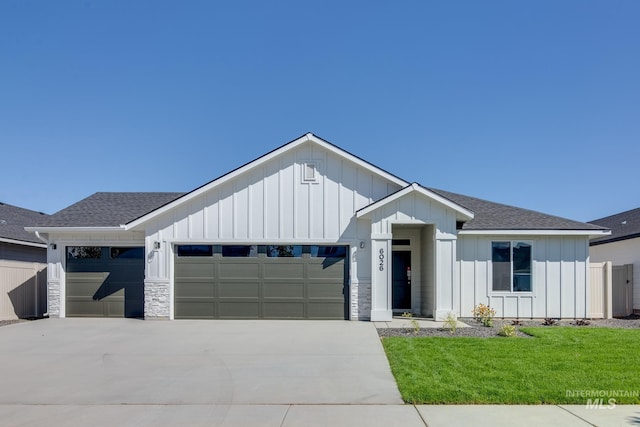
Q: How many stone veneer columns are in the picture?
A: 3